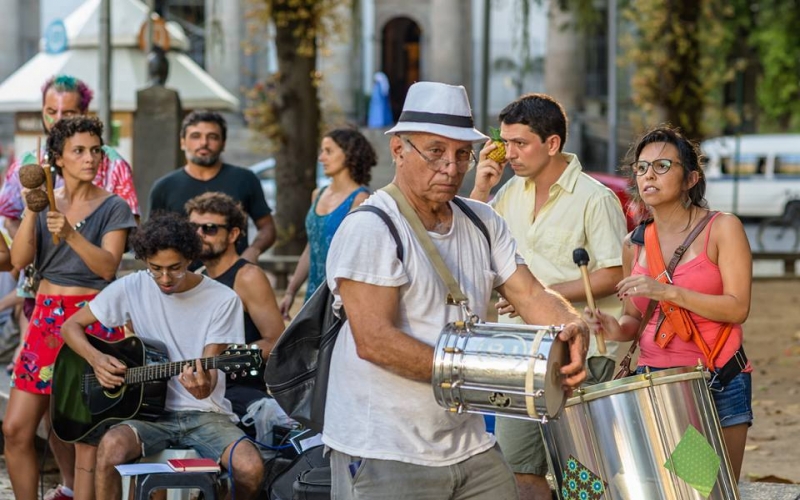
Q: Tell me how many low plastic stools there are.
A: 2